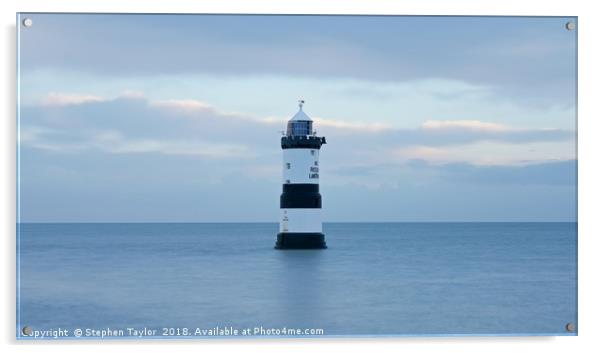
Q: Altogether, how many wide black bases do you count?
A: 1